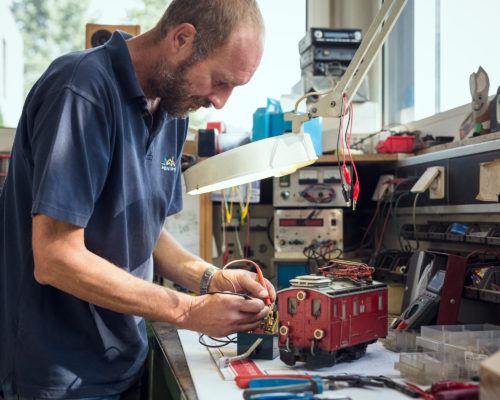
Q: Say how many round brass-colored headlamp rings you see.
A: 3